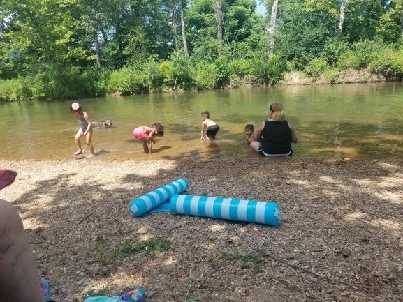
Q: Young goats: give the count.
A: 0